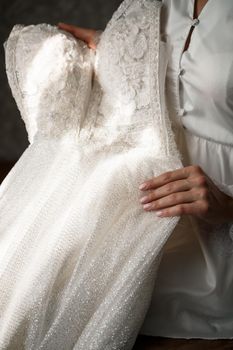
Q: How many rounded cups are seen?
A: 2